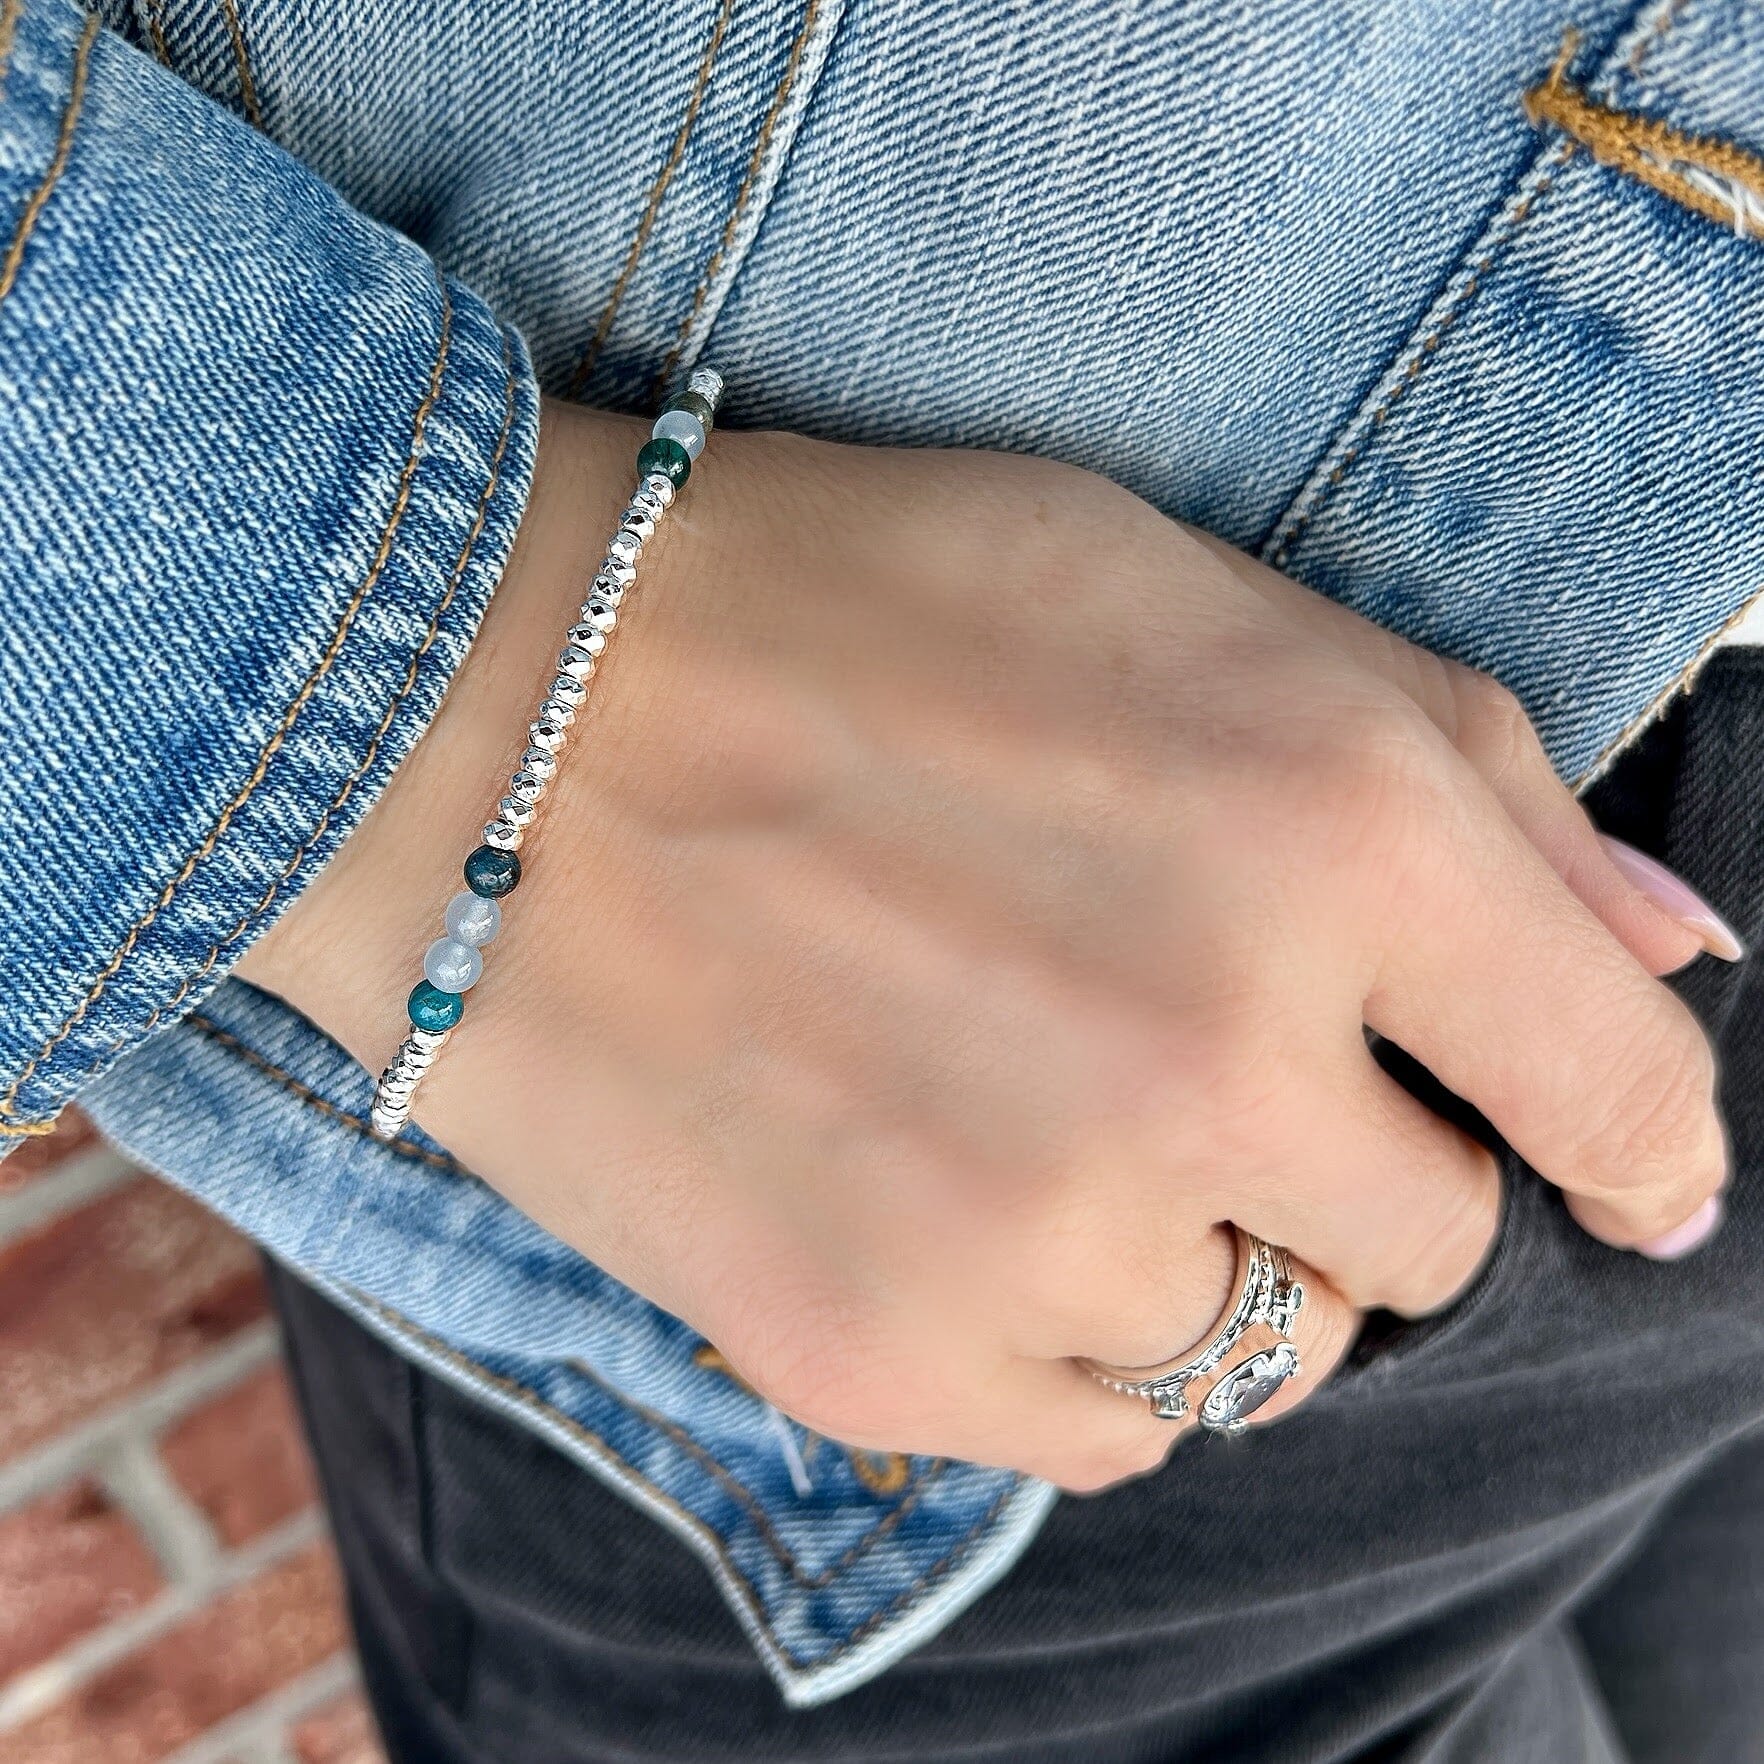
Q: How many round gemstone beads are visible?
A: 7